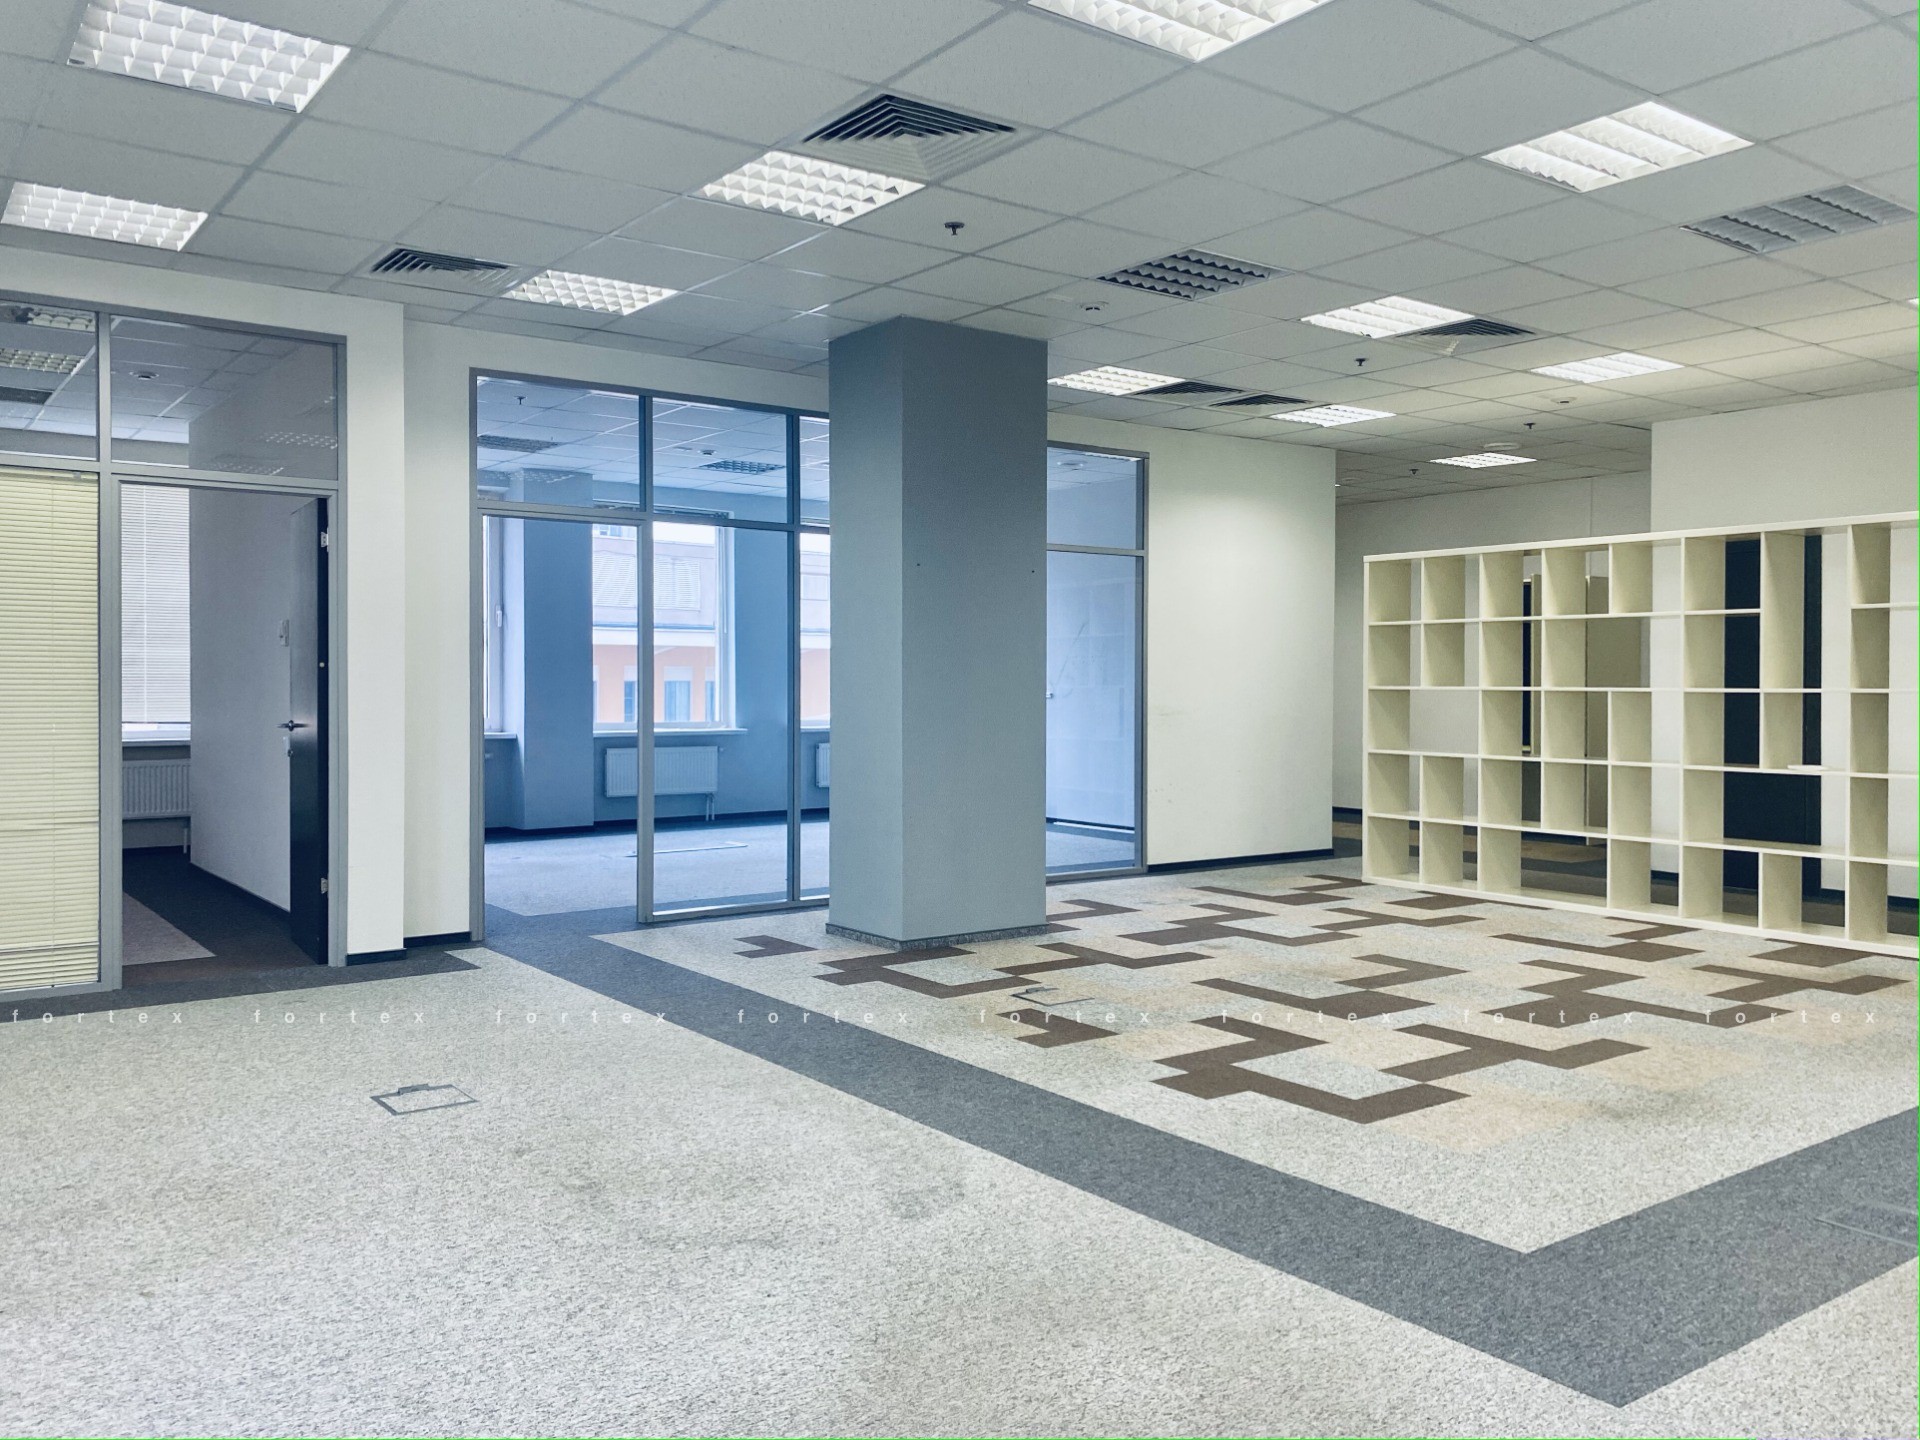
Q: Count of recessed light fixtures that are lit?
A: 11